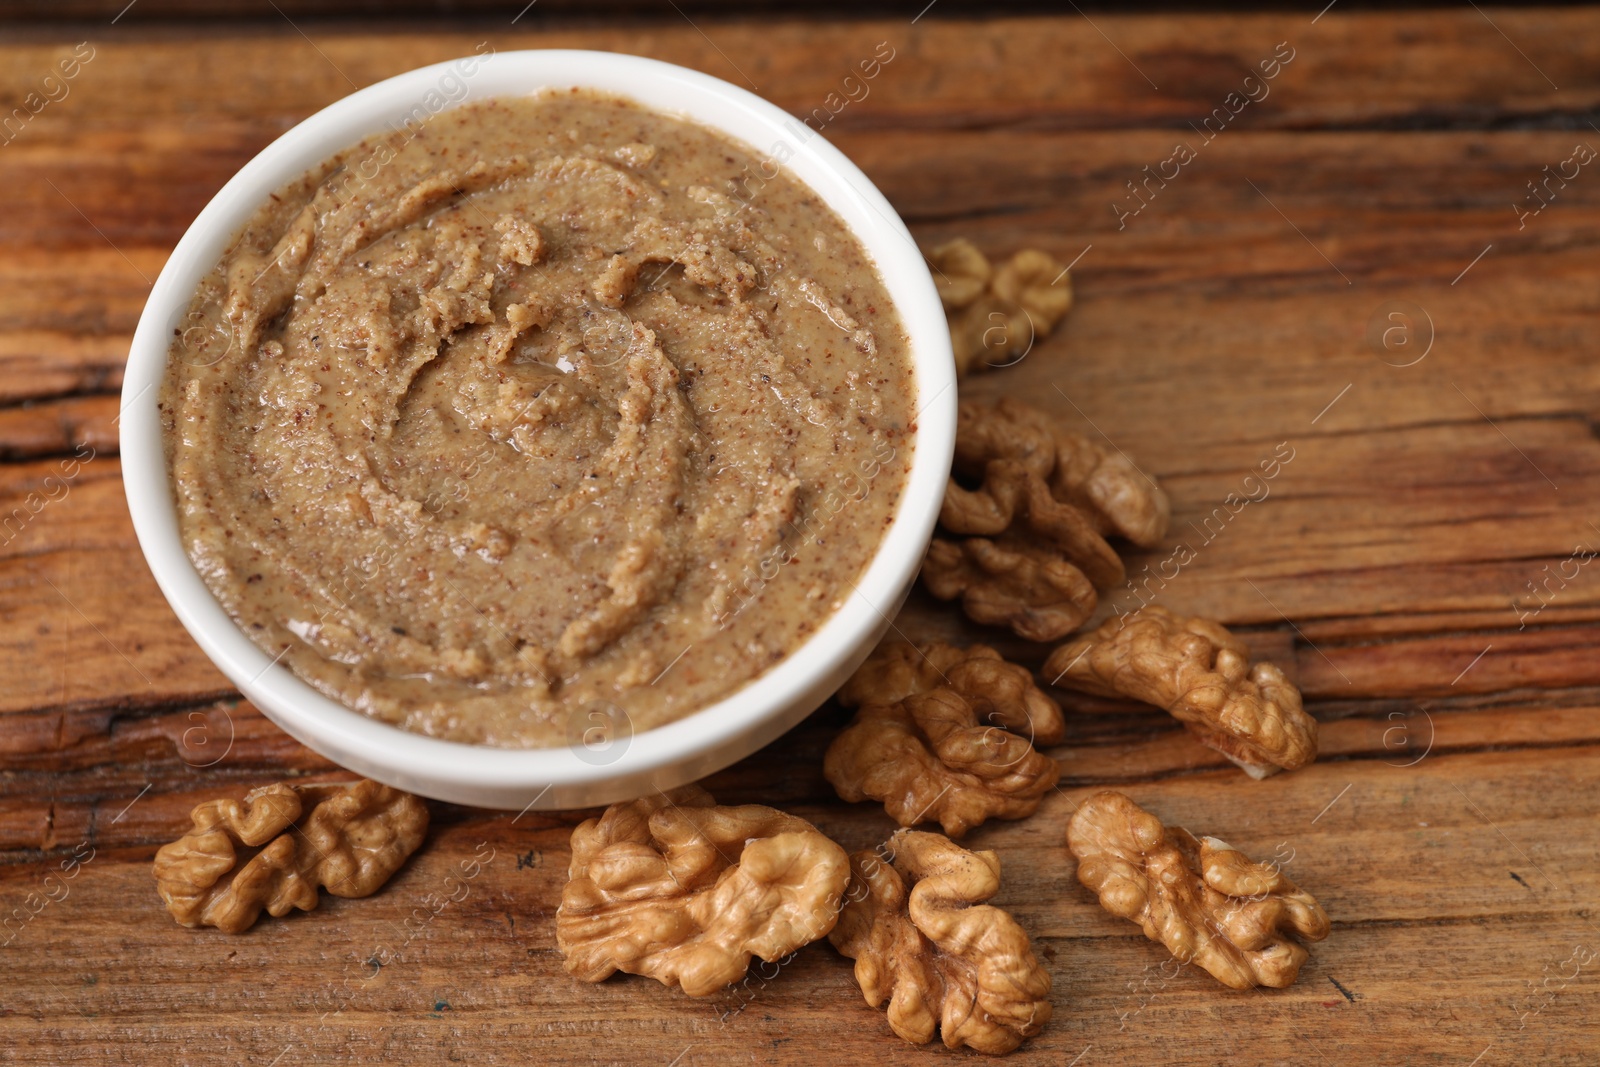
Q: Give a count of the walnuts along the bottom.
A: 4